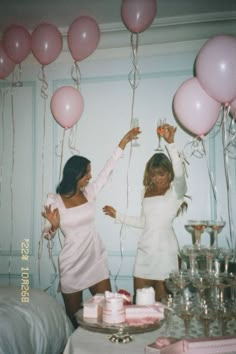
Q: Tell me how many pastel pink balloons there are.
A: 9